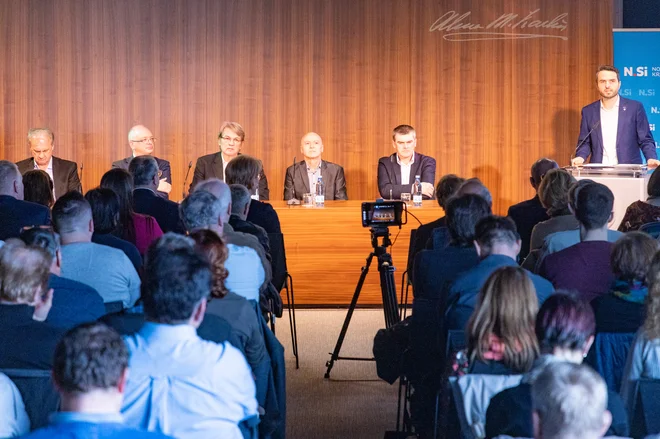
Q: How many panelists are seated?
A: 5